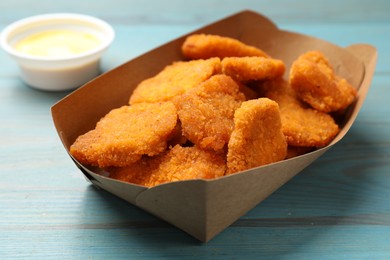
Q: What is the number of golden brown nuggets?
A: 9